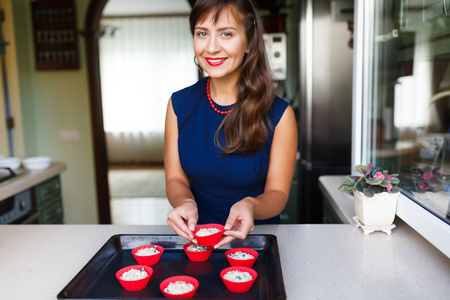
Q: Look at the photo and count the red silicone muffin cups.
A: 7